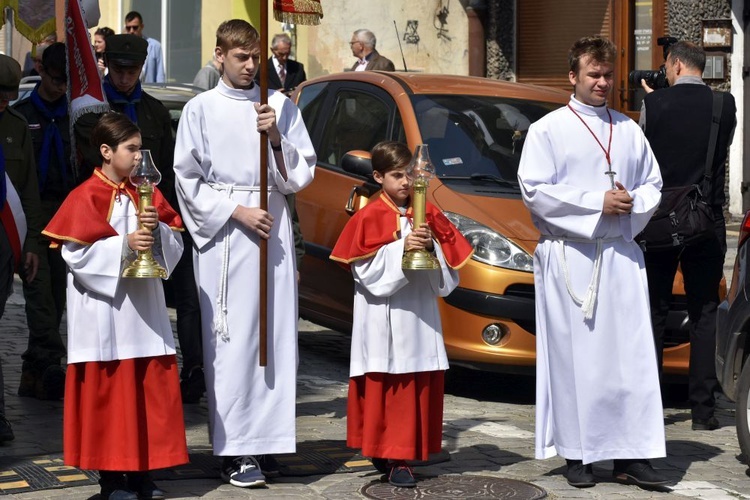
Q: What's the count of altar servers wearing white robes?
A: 2